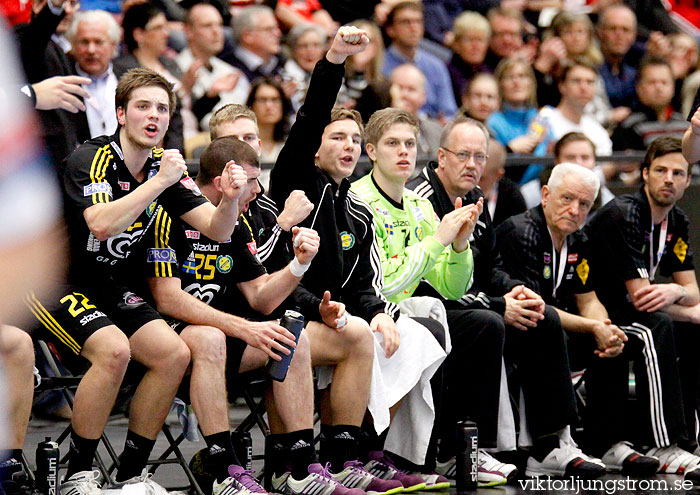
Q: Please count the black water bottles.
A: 4